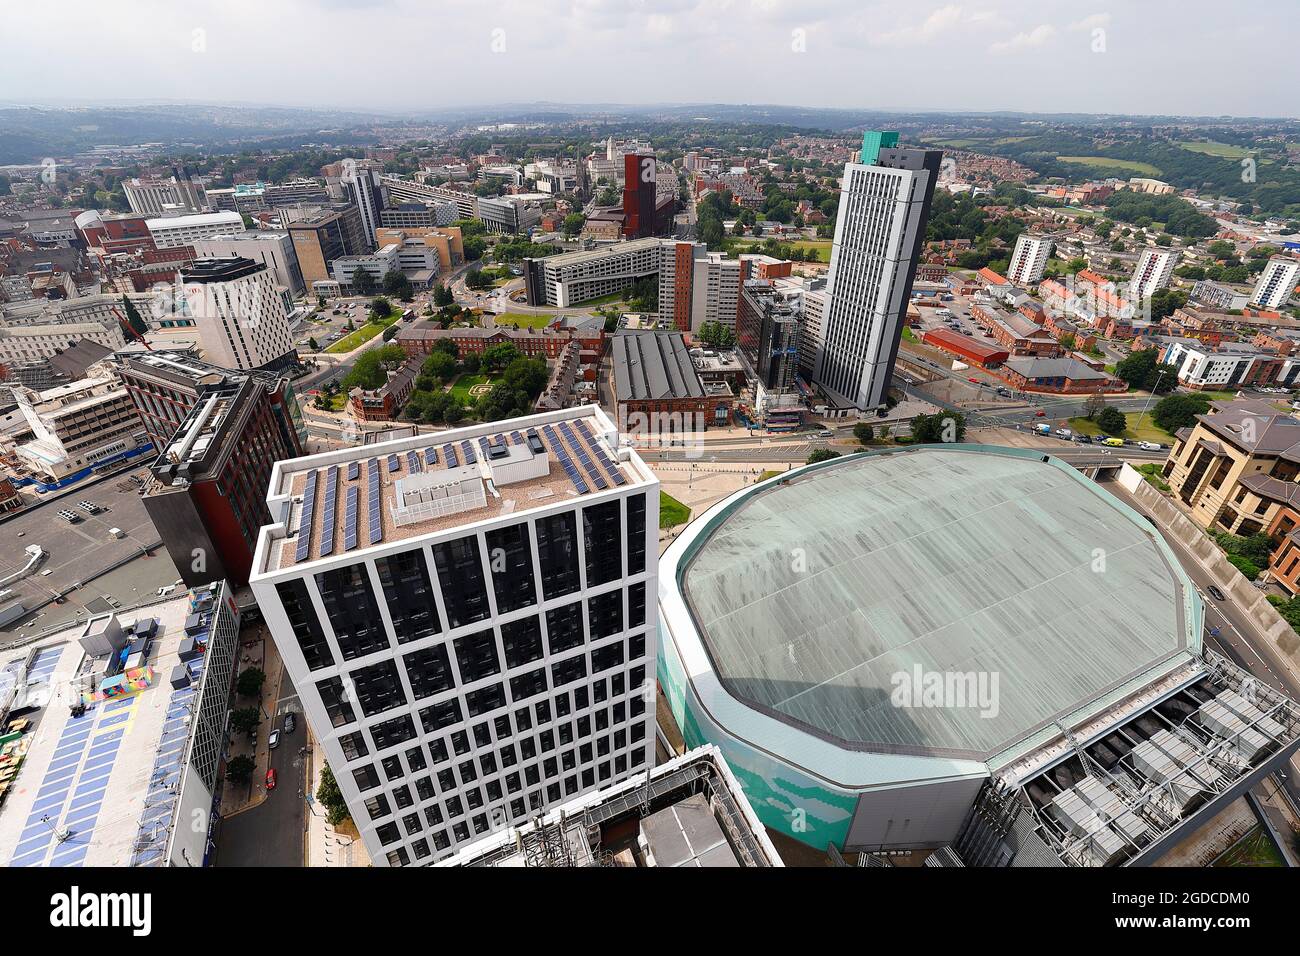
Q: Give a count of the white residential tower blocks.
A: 3